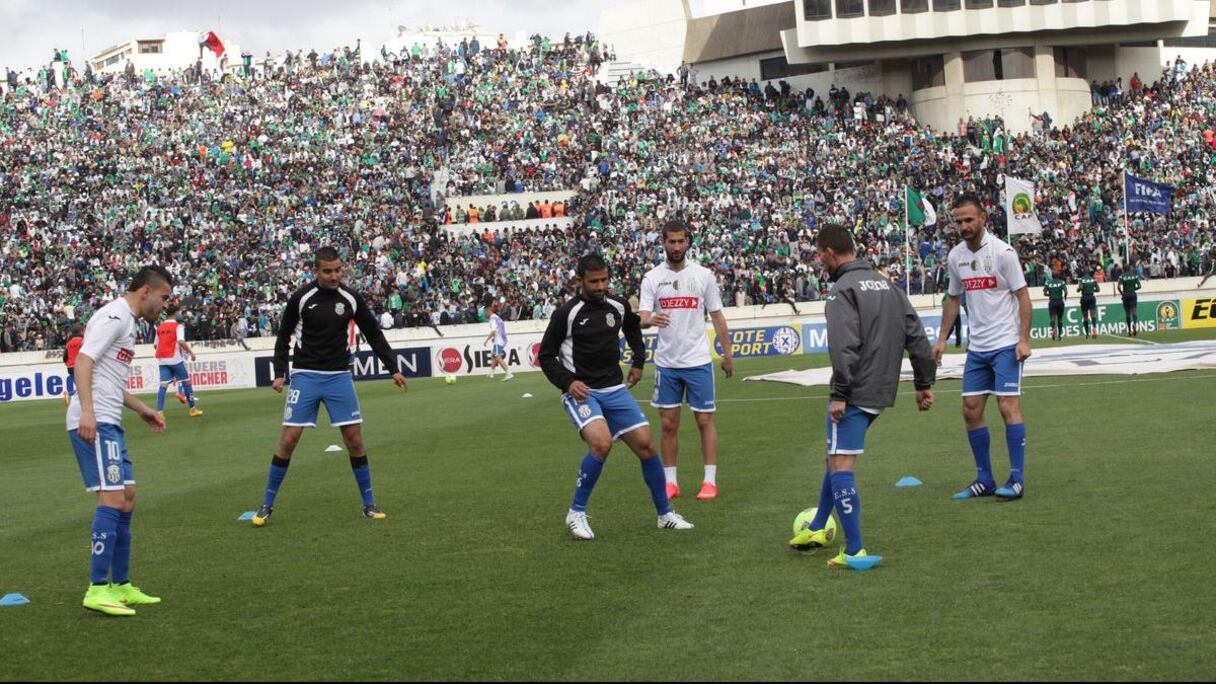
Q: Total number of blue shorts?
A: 8